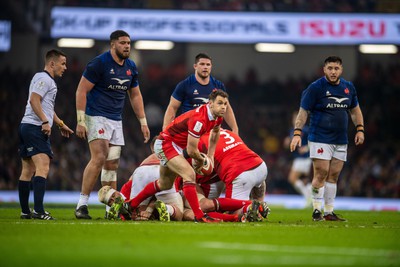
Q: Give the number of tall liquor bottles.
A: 0